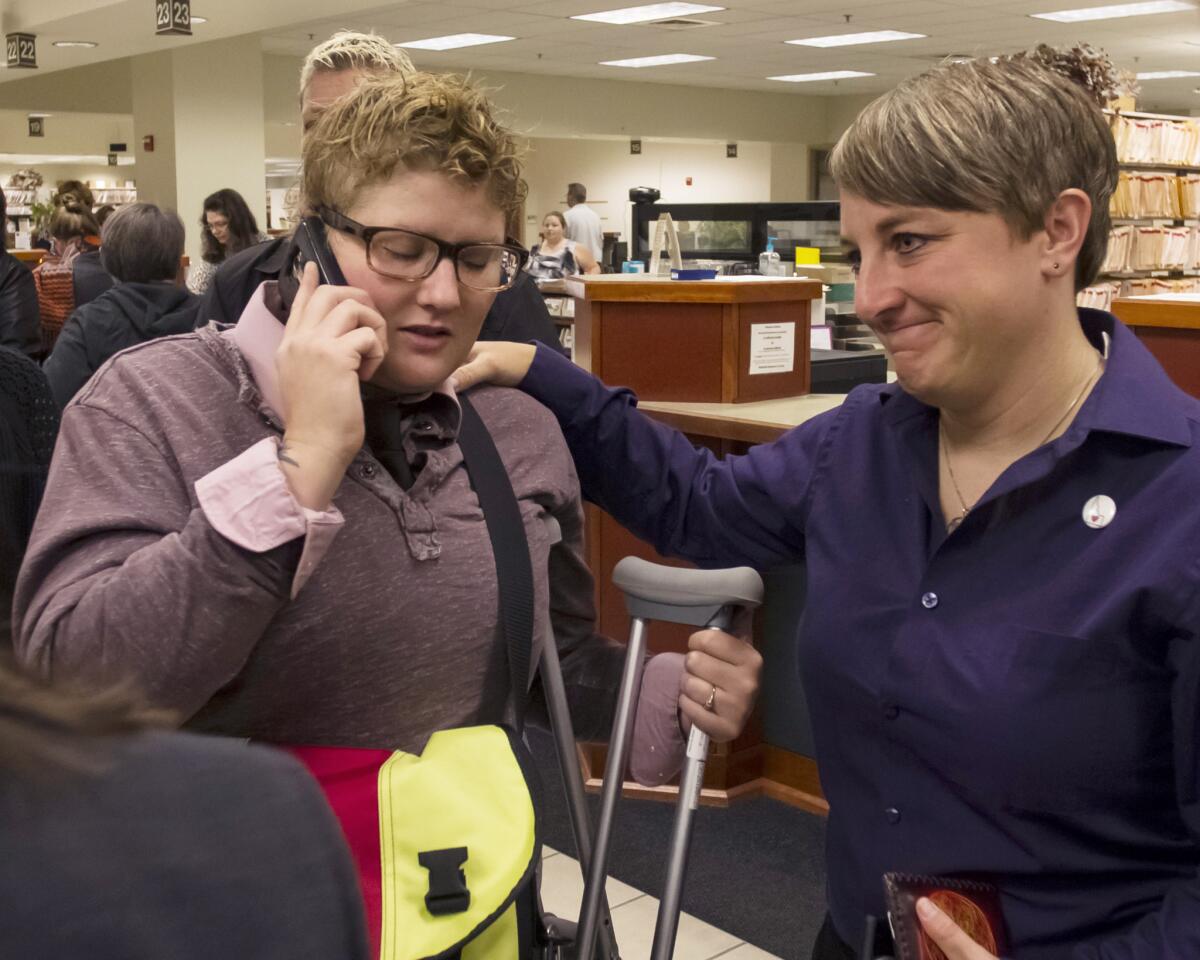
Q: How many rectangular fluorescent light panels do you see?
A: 7